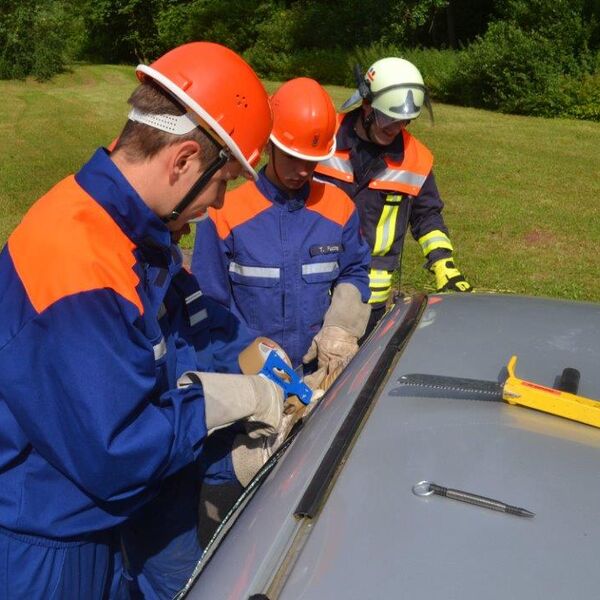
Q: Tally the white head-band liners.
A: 1